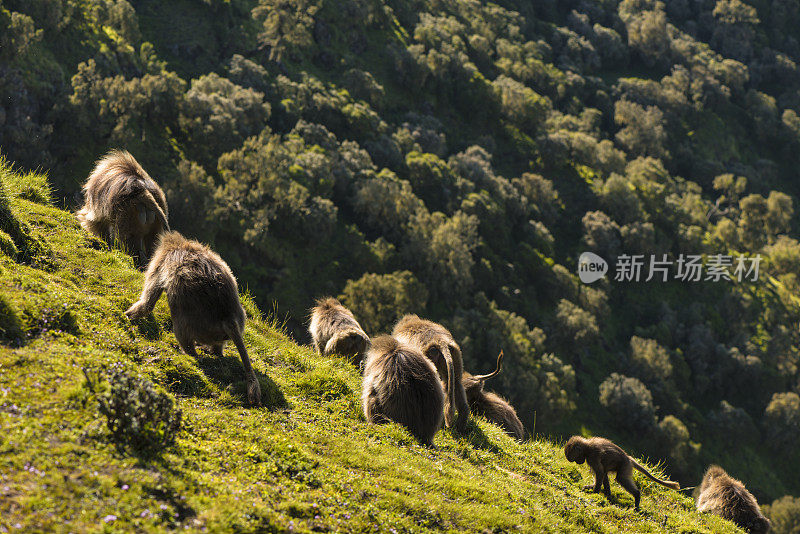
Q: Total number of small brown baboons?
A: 1